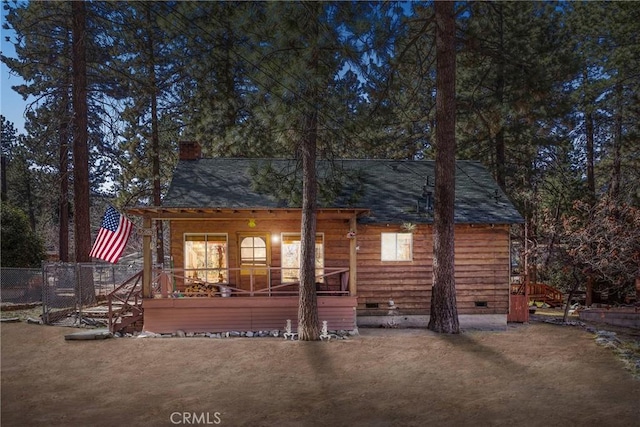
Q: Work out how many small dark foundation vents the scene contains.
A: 2